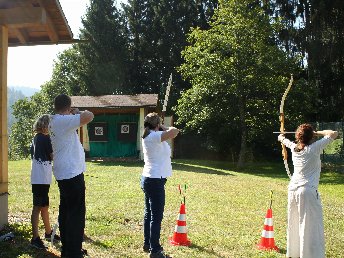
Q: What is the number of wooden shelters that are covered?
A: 2